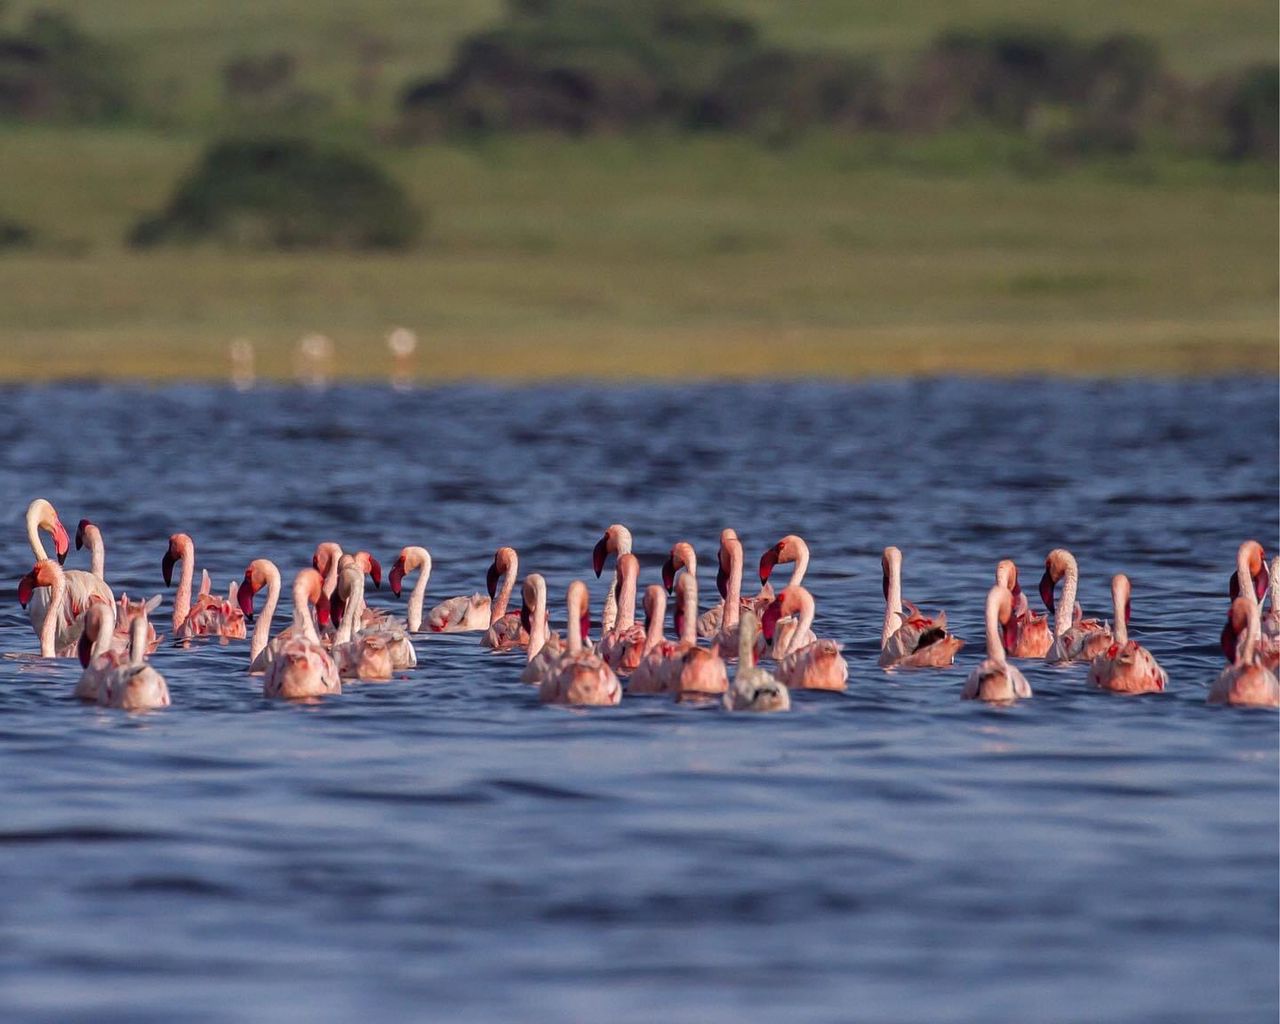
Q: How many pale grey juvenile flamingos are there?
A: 1